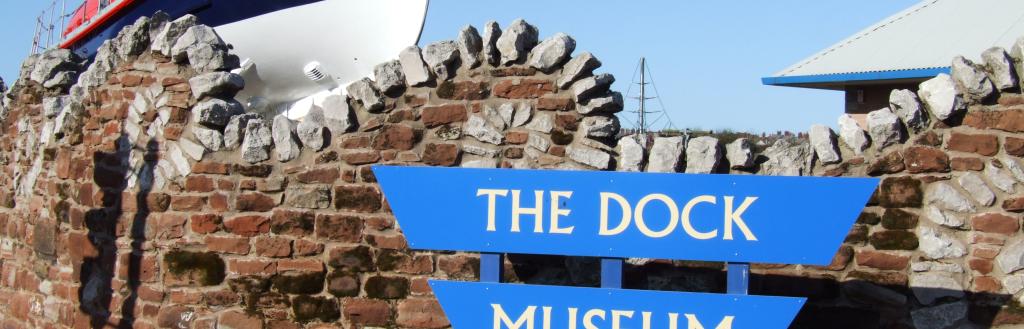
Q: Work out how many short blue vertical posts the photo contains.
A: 3